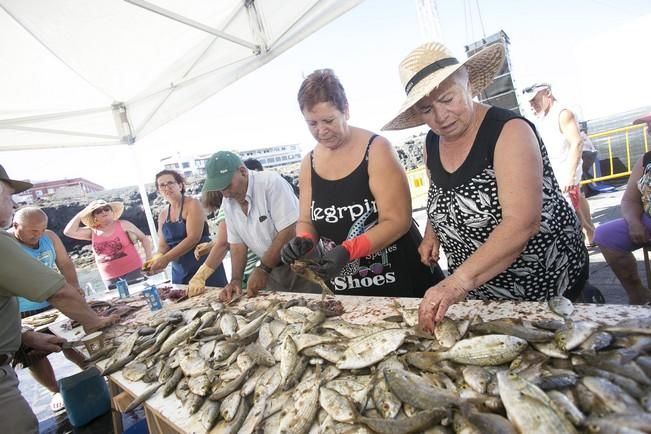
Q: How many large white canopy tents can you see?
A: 1